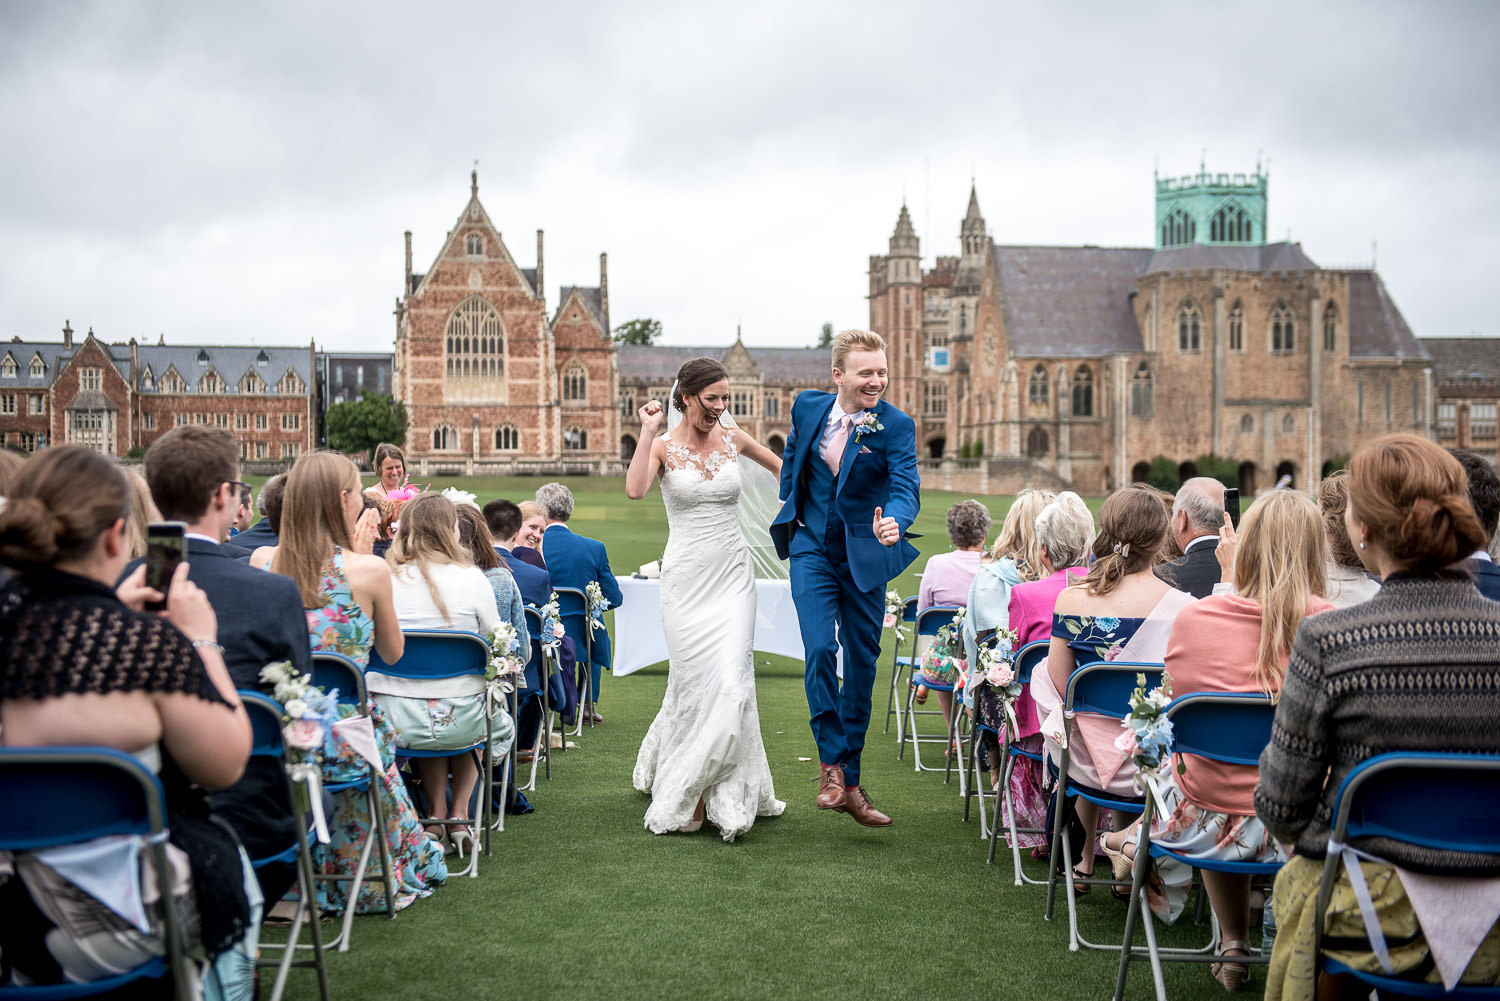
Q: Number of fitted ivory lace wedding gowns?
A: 1